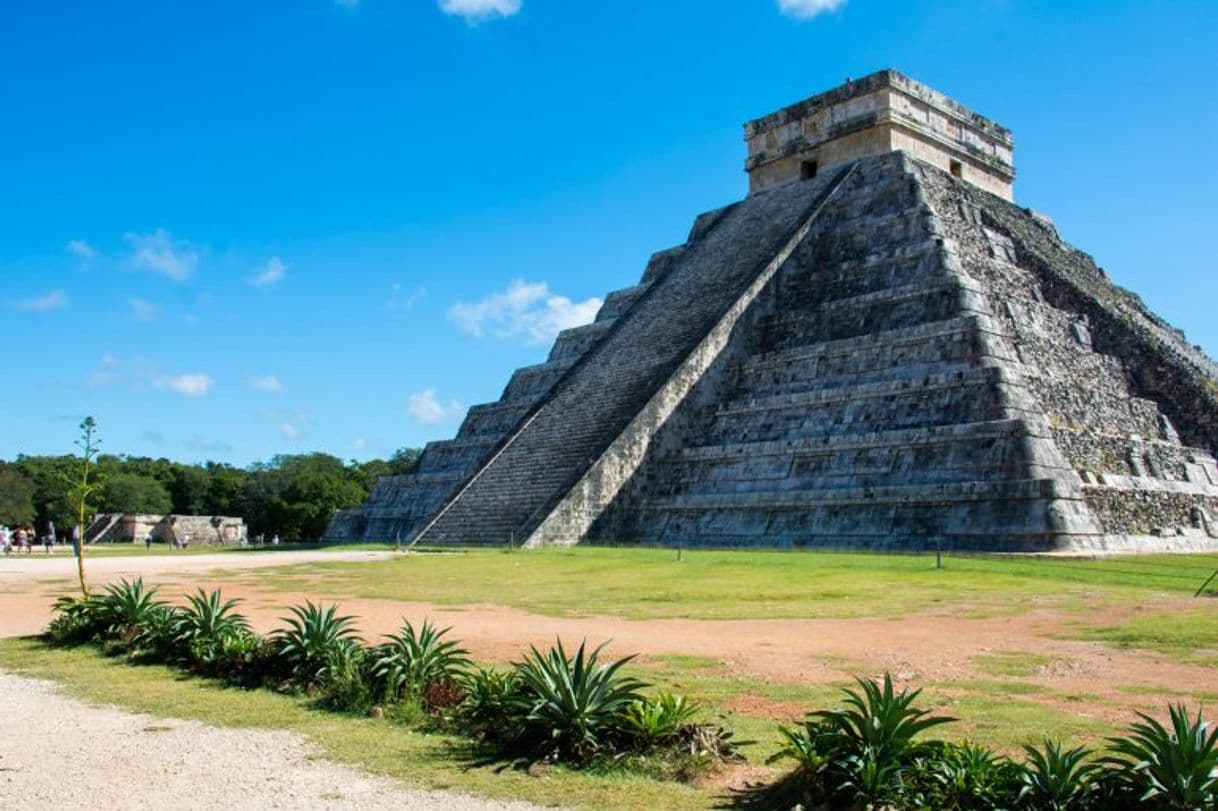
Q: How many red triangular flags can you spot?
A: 0